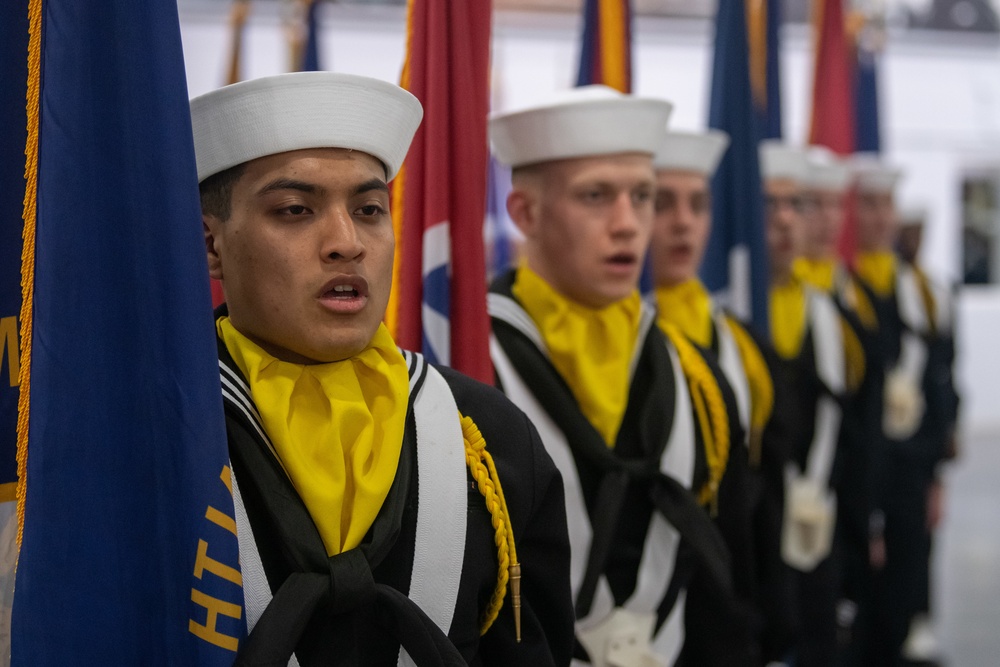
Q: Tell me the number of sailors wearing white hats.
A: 7